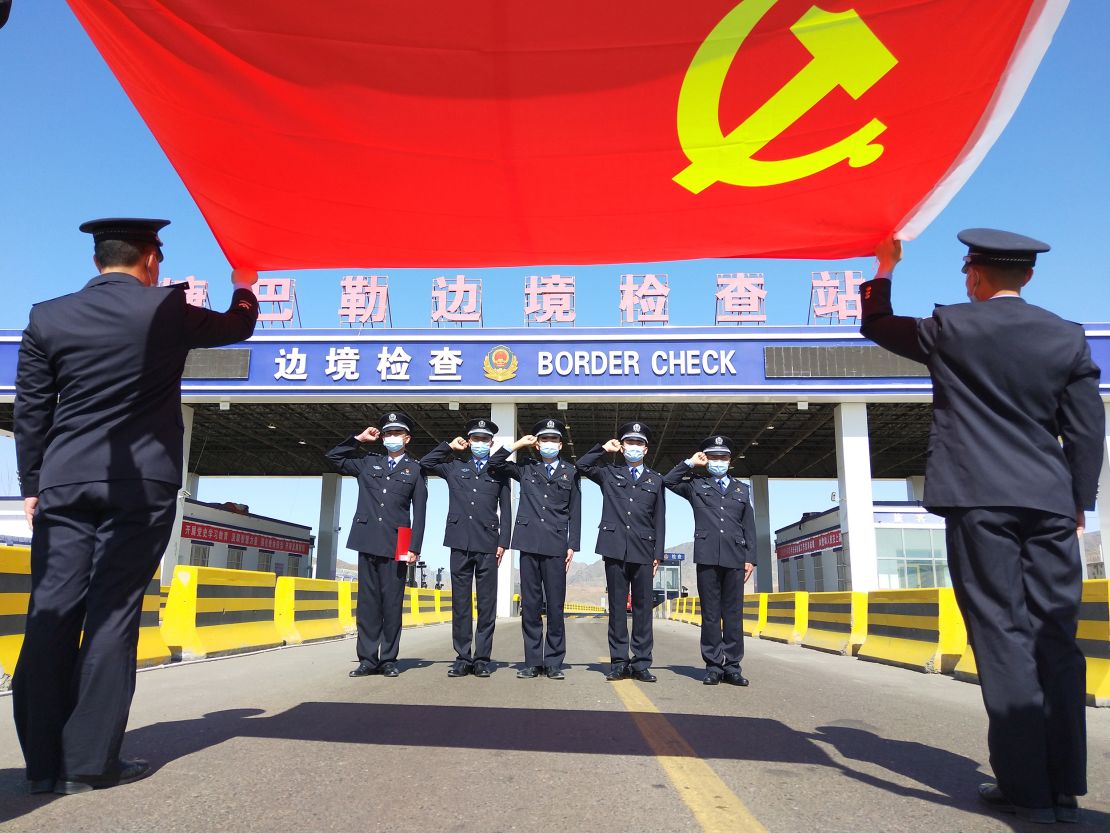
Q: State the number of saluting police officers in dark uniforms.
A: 5